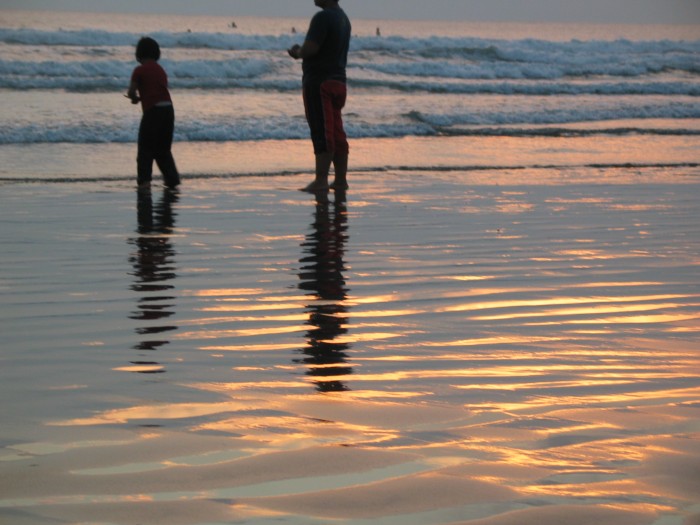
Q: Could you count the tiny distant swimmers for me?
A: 4